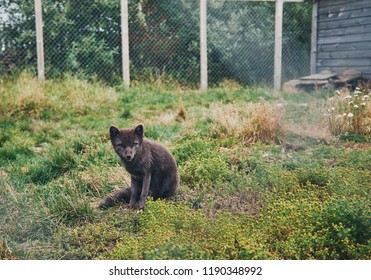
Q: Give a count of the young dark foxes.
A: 1